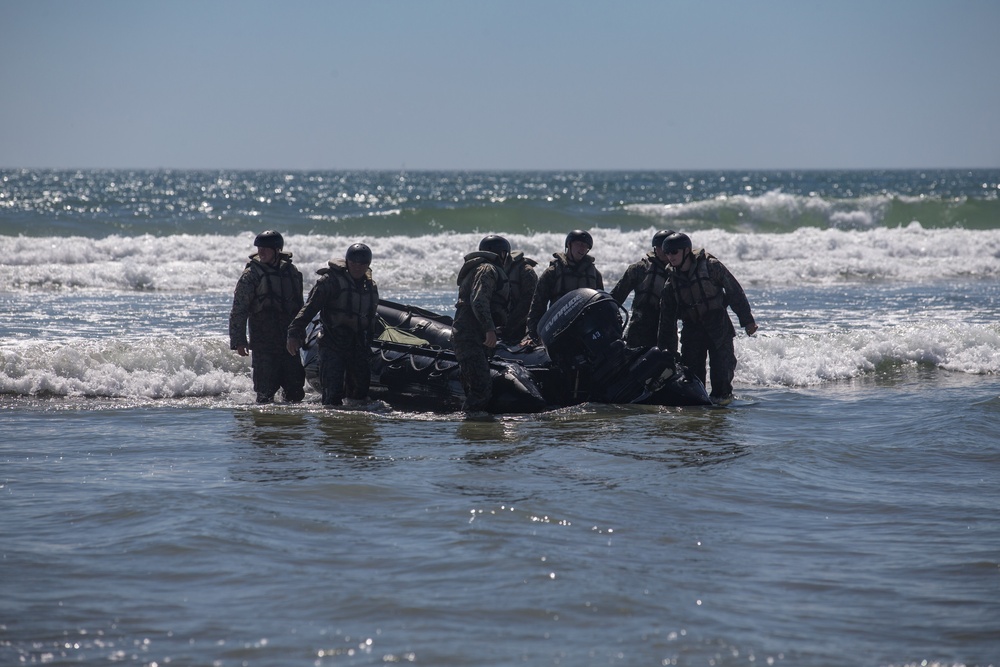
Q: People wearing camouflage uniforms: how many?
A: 7